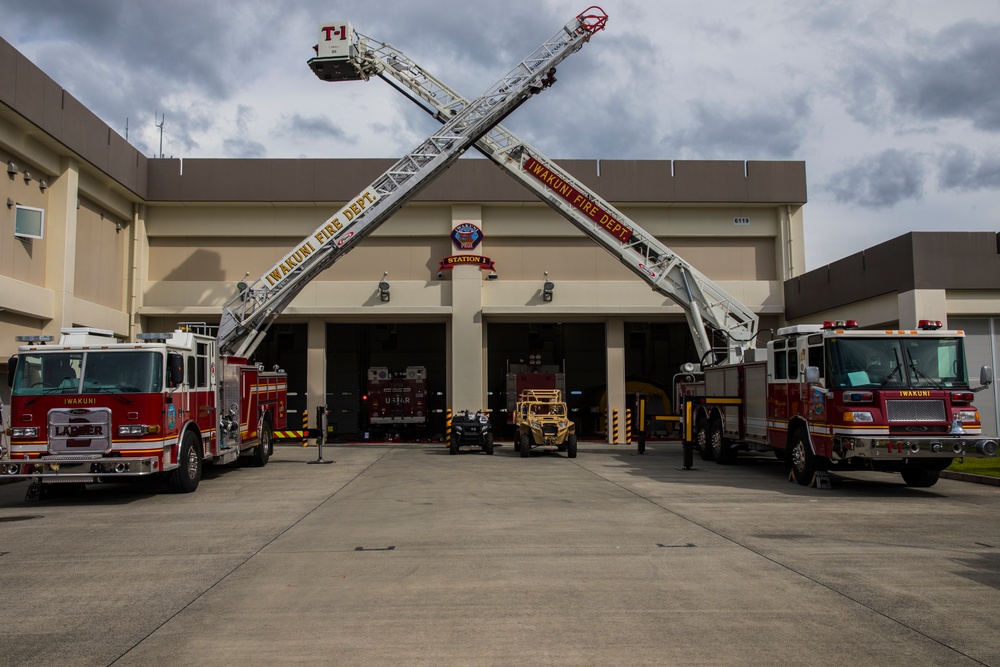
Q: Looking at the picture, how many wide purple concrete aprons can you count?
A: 0